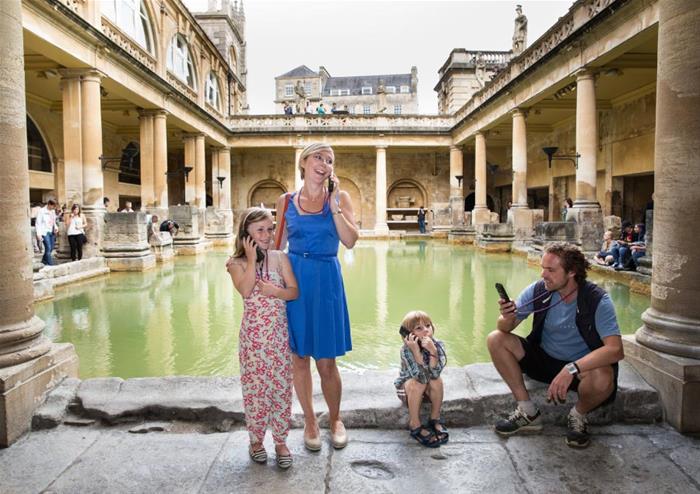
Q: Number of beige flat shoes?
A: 2